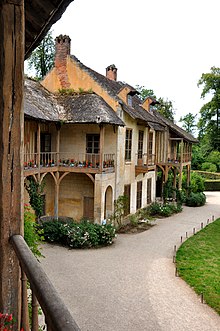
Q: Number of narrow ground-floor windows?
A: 3